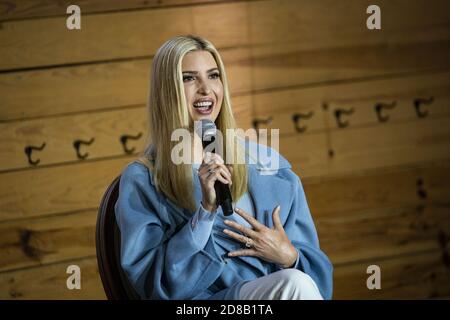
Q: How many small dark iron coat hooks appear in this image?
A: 8